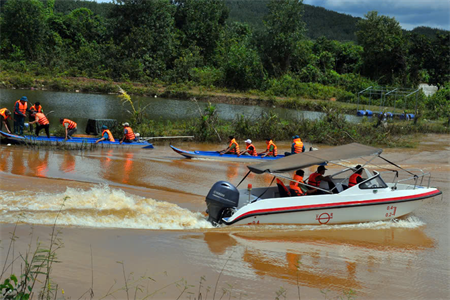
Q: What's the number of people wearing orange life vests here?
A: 14